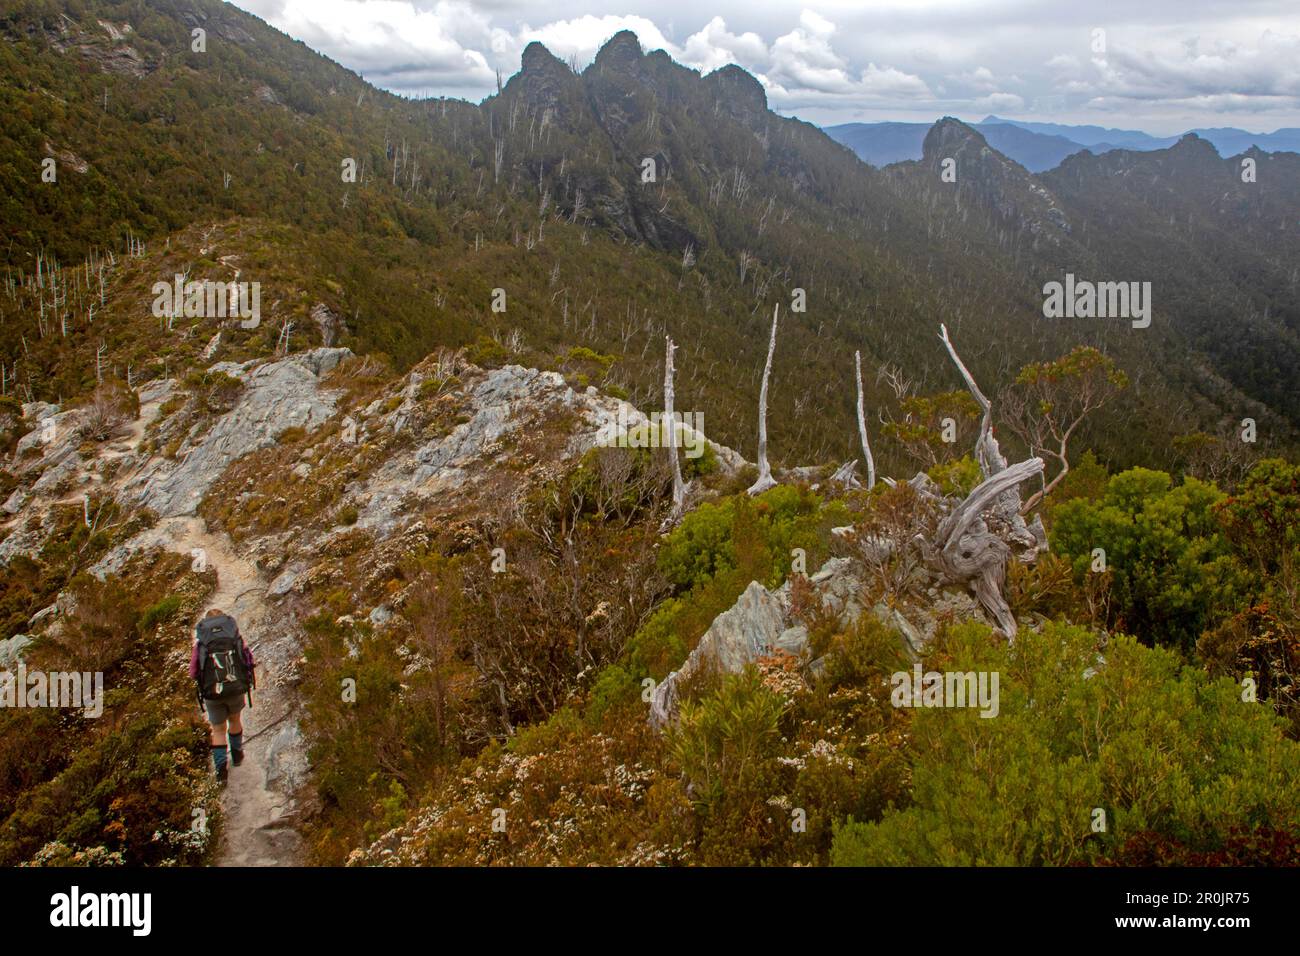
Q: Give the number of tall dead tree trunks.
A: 4